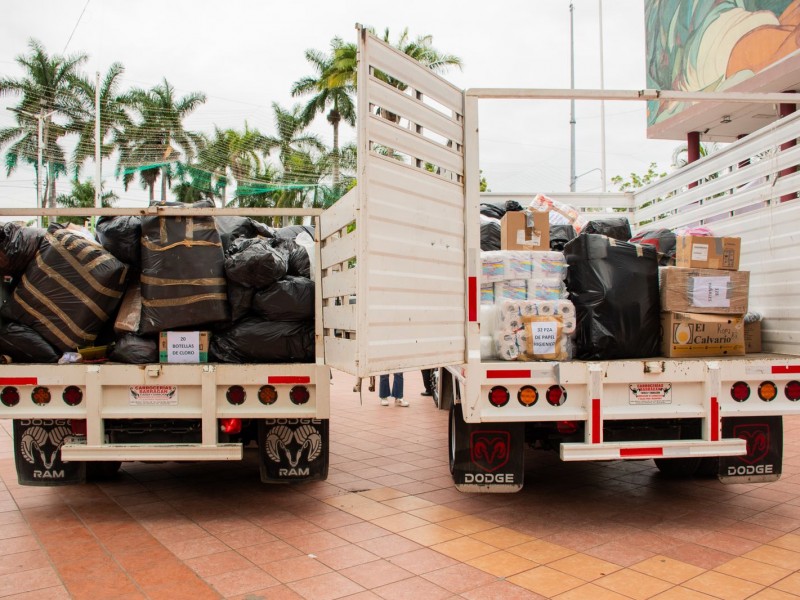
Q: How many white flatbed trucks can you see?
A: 2